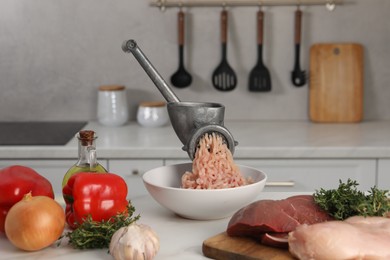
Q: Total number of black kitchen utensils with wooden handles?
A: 4